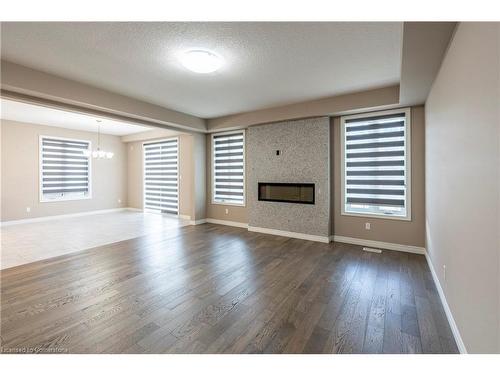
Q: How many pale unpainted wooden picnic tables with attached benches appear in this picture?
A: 0